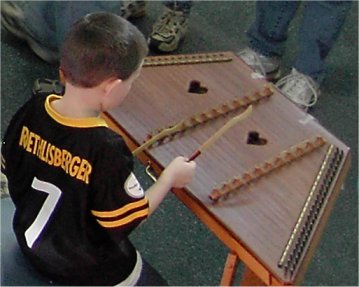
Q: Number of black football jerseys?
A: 1